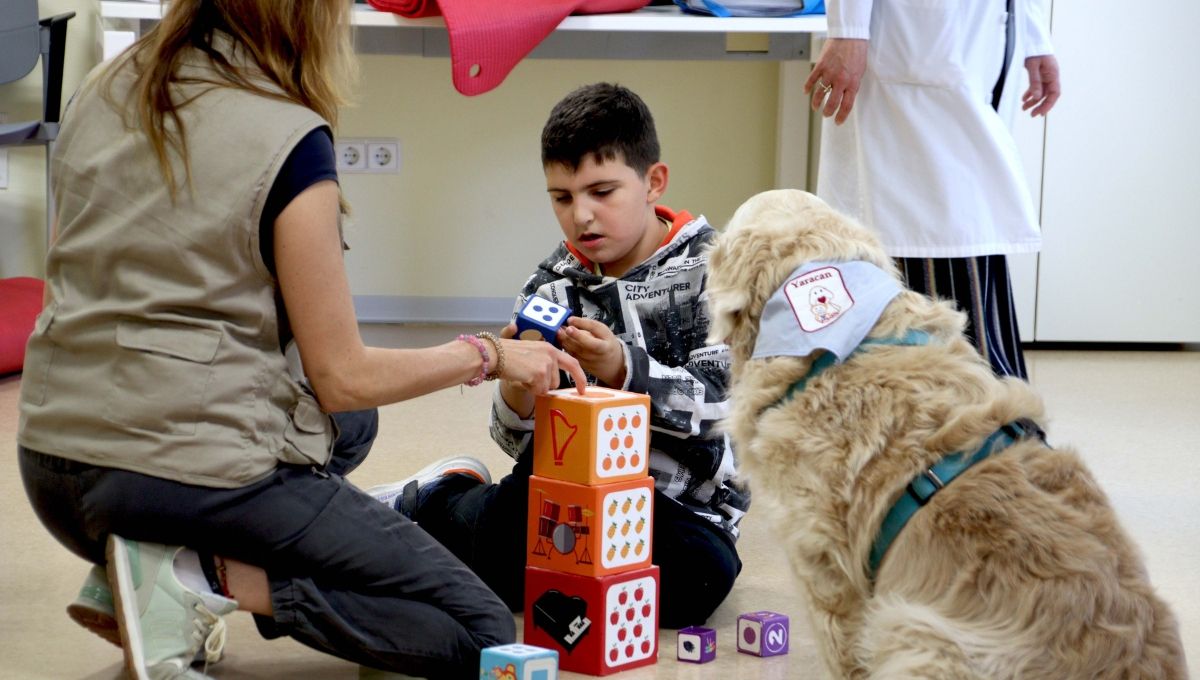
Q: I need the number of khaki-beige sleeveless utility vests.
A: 1